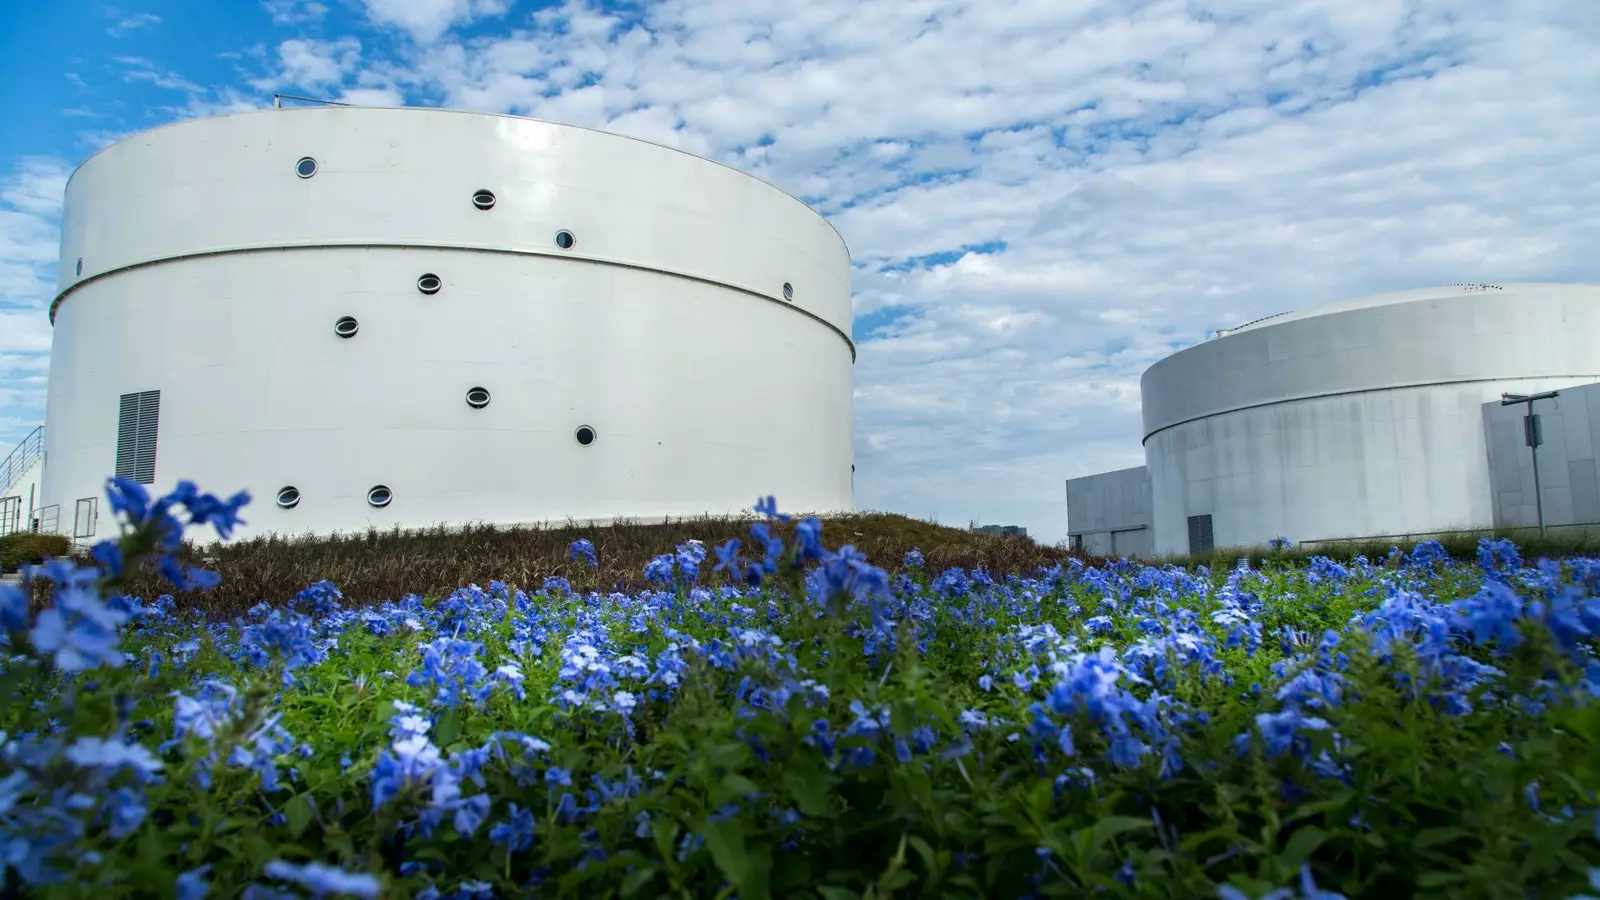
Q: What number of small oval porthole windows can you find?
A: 11